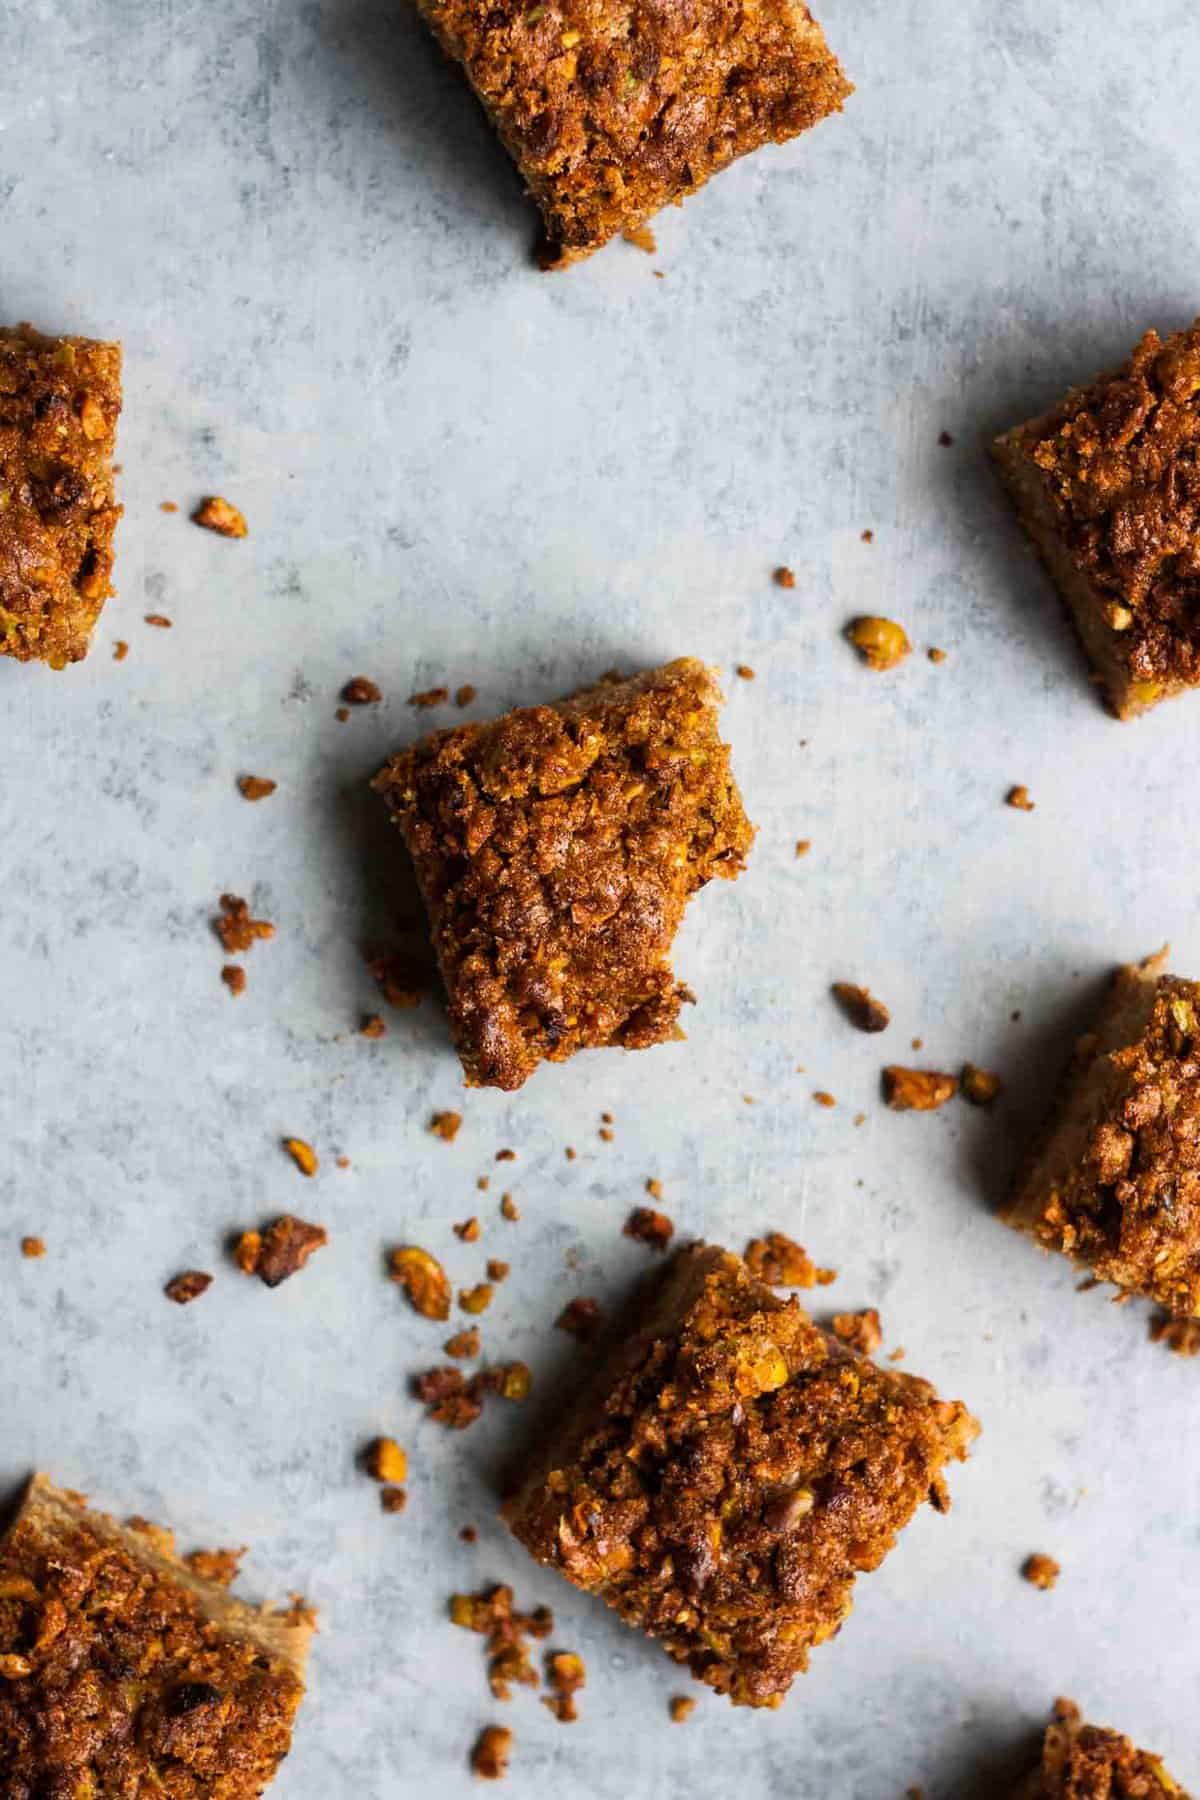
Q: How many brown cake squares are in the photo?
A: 8